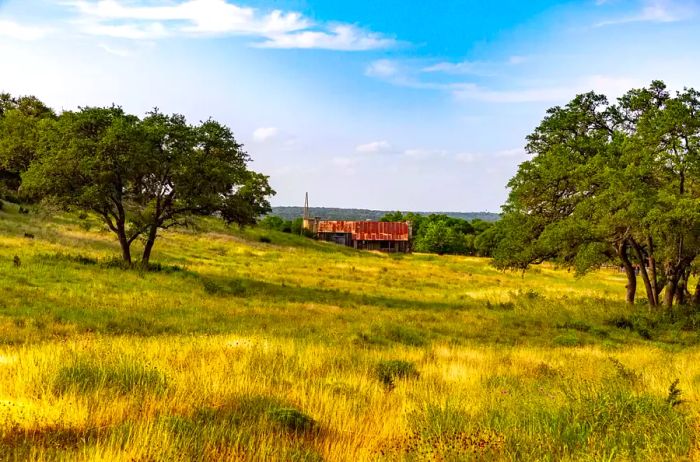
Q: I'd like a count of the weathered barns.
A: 1